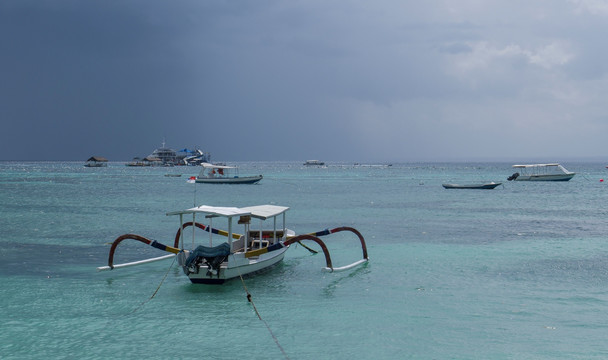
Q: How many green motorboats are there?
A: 0